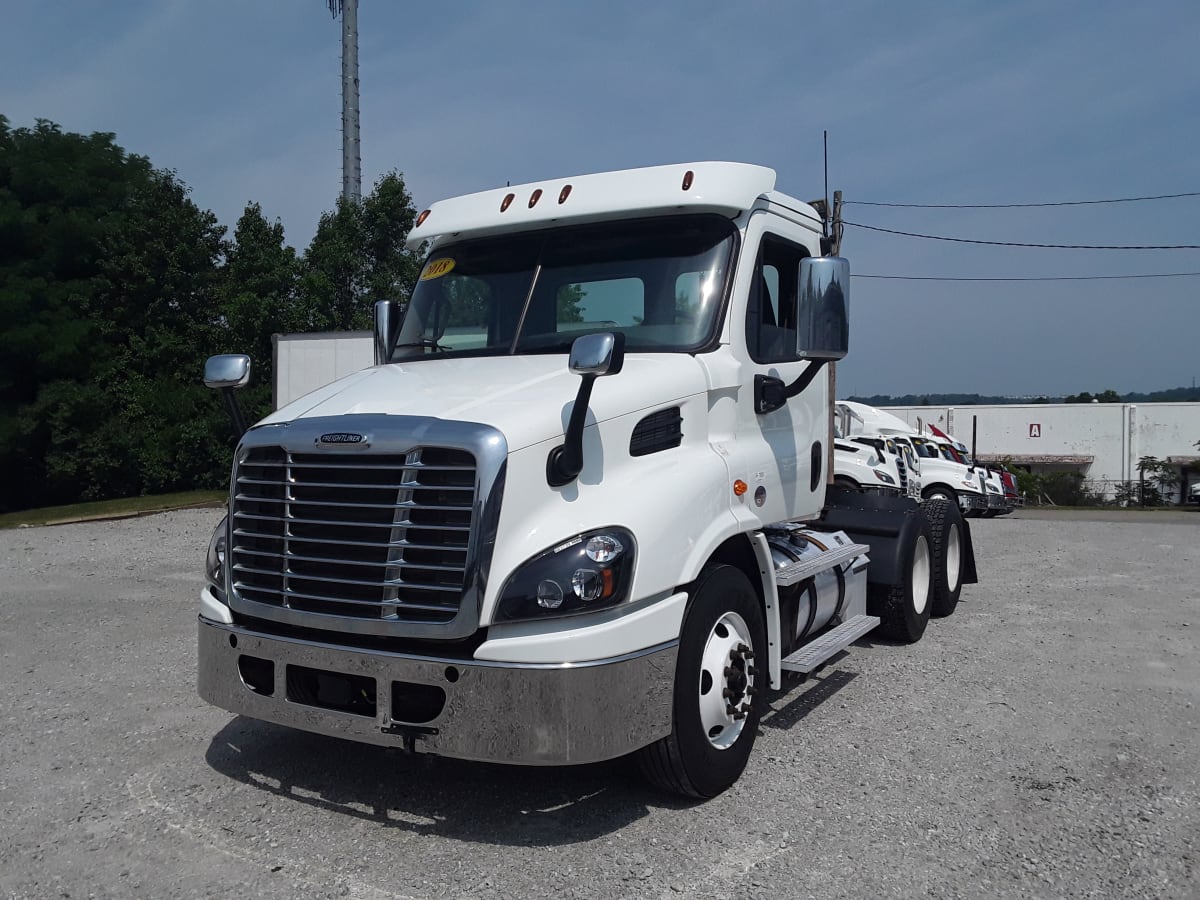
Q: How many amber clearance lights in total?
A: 5